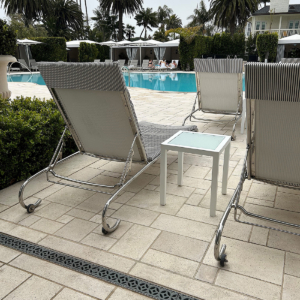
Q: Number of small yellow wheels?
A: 0